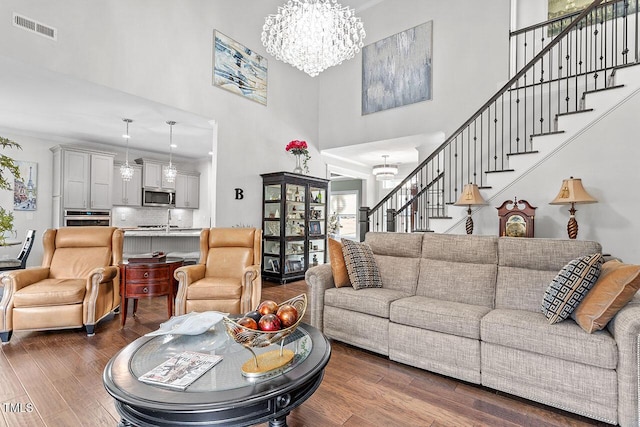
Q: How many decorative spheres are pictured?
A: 5